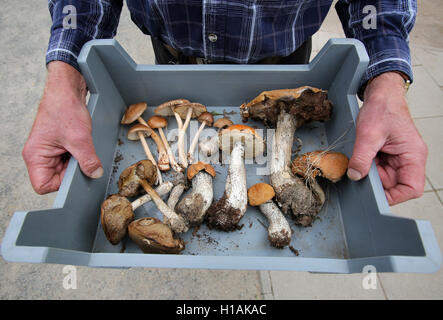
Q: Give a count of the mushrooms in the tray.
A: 15